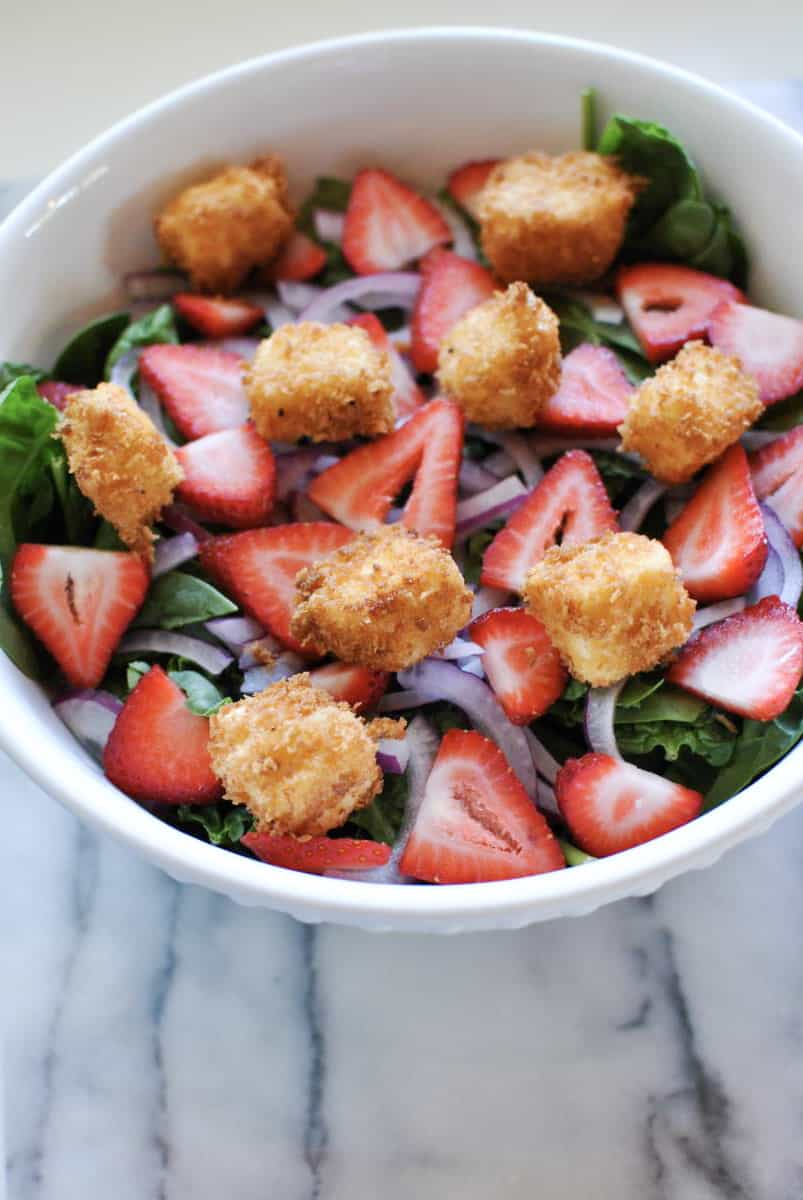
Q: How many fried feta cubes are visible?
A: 9